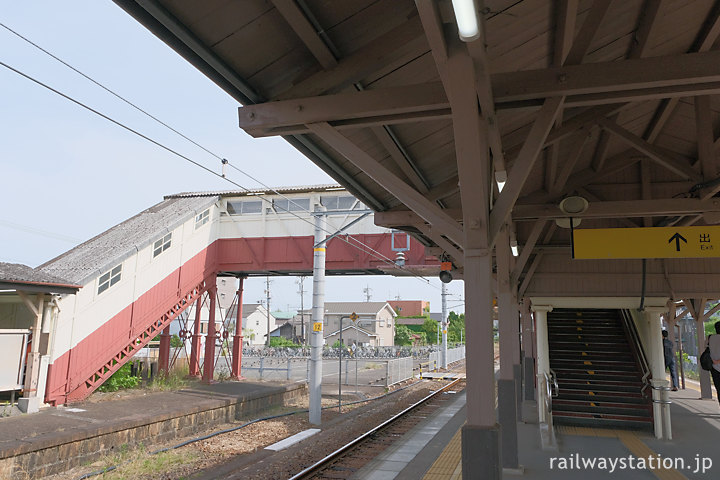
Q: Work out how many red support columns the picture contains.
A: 4